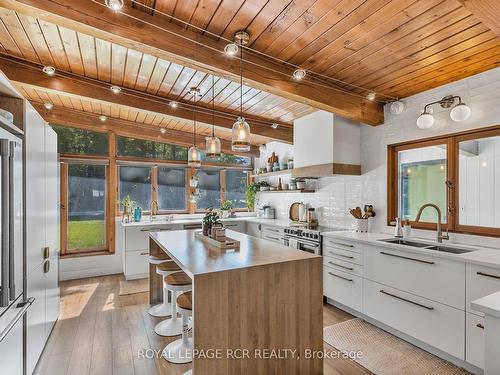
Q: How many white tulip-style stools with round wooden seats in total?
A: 4